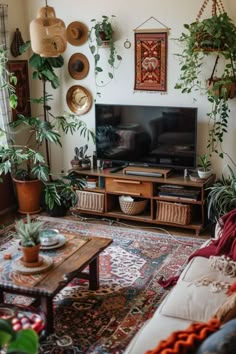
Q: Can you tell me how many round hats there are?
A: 3